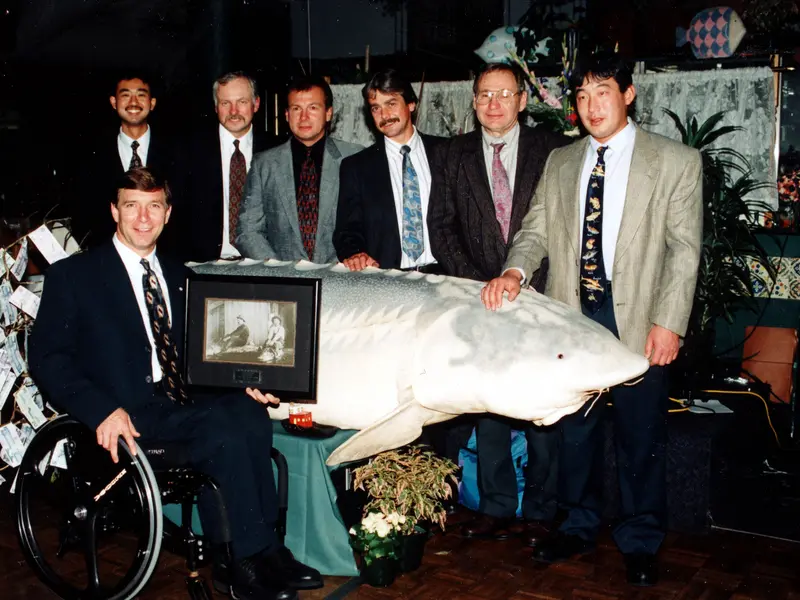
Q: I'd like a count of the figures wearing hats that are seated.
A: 2